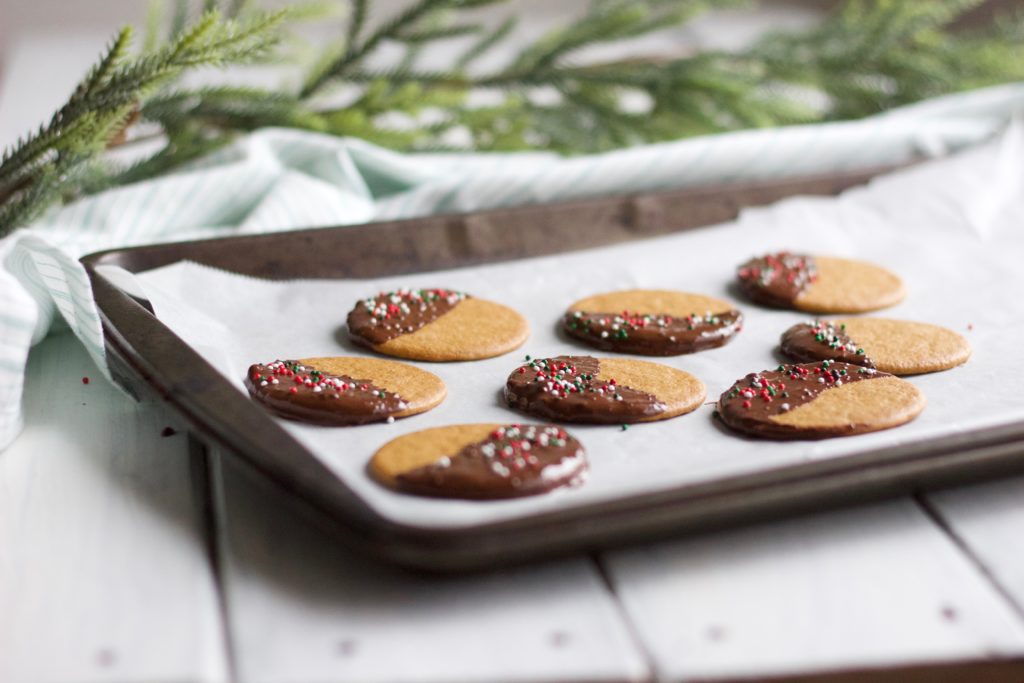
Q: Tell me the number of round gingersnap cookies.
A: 8